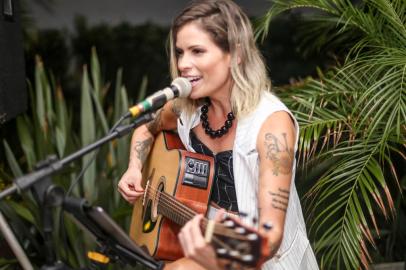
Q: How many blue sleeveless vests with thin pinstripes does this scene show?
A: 0